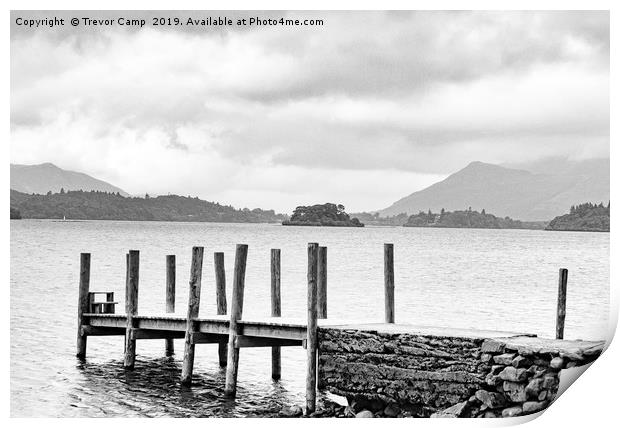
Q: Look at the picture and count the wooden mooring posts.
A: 12